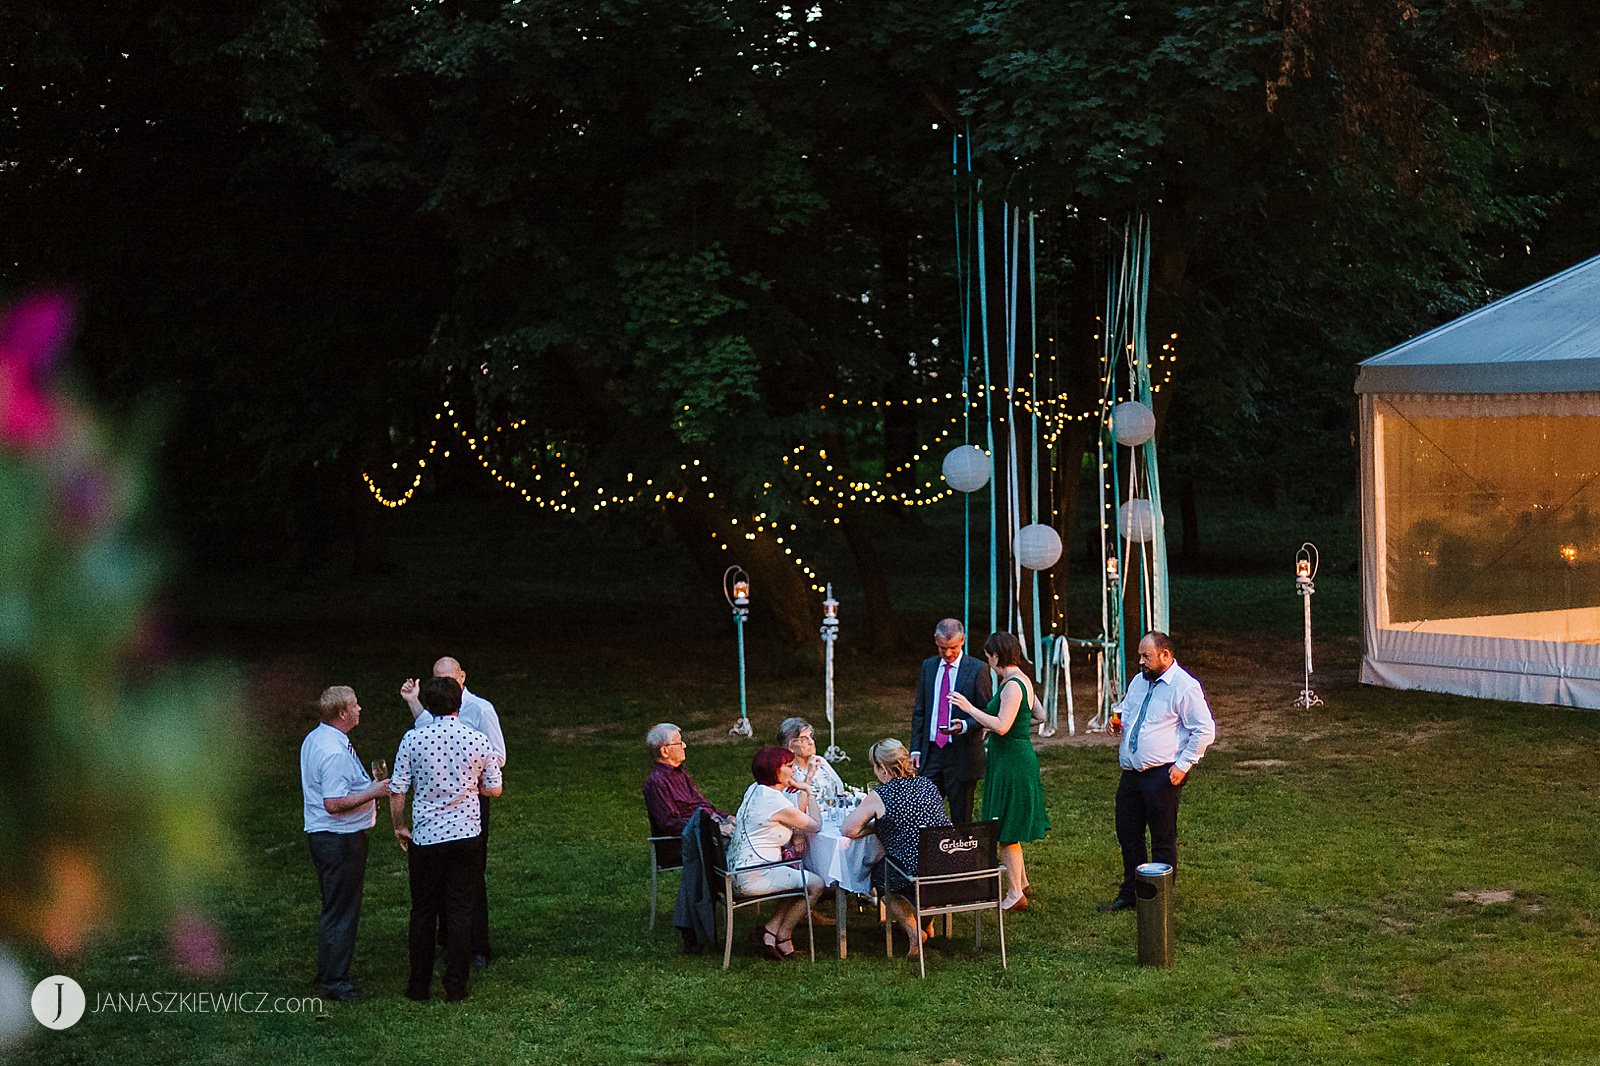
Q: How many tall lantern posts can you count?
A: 4